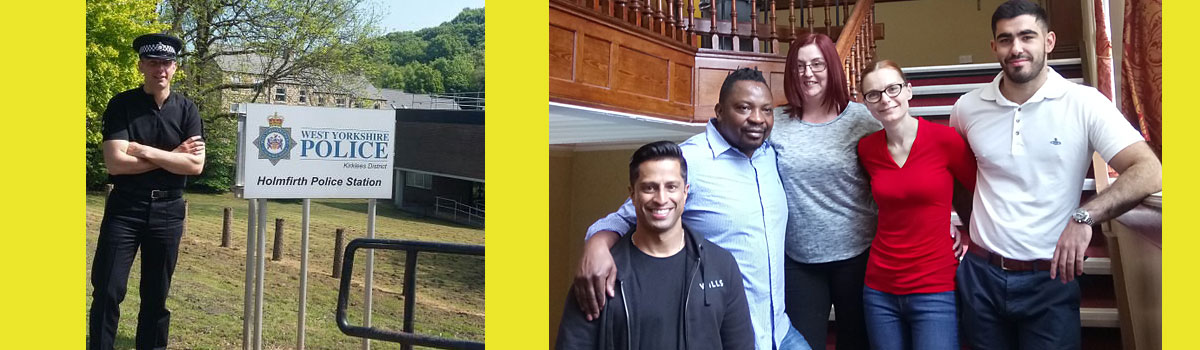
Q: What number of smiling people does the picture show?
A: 6